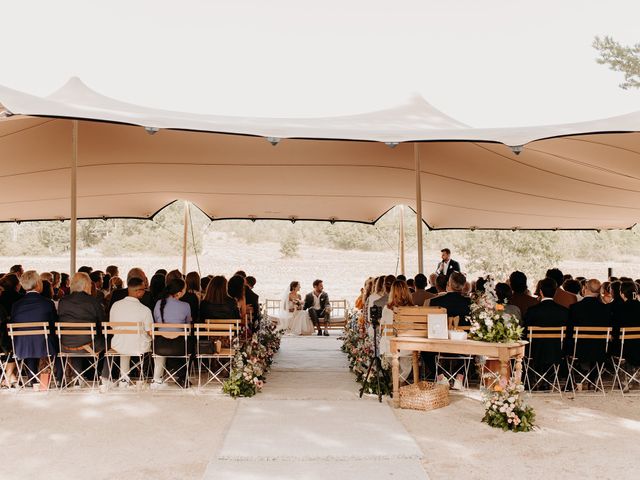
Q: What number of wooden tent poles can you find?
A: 4